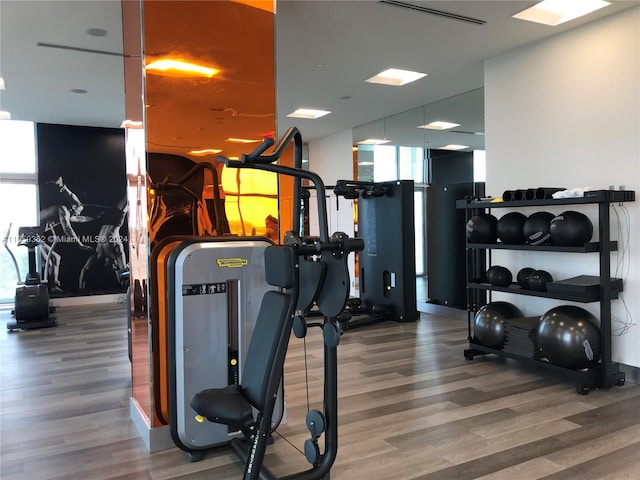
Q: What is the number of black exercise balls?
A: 9